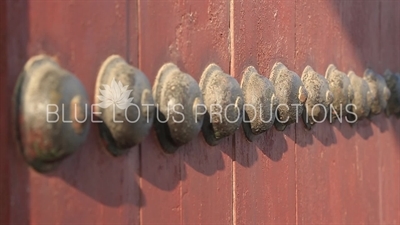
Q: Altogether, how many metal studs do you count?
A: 11